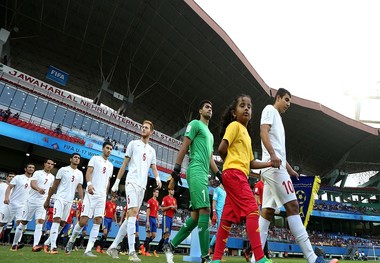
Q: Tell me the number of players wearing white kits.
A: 7